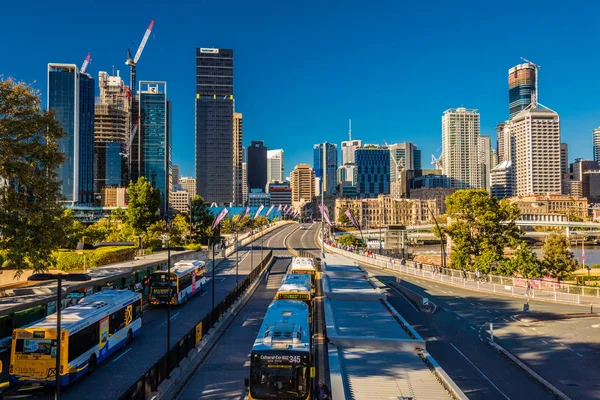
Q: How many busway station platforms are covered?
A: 2